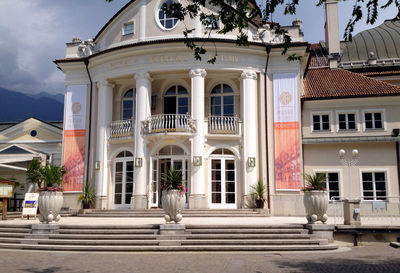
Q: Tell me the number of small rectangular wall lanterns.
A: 4